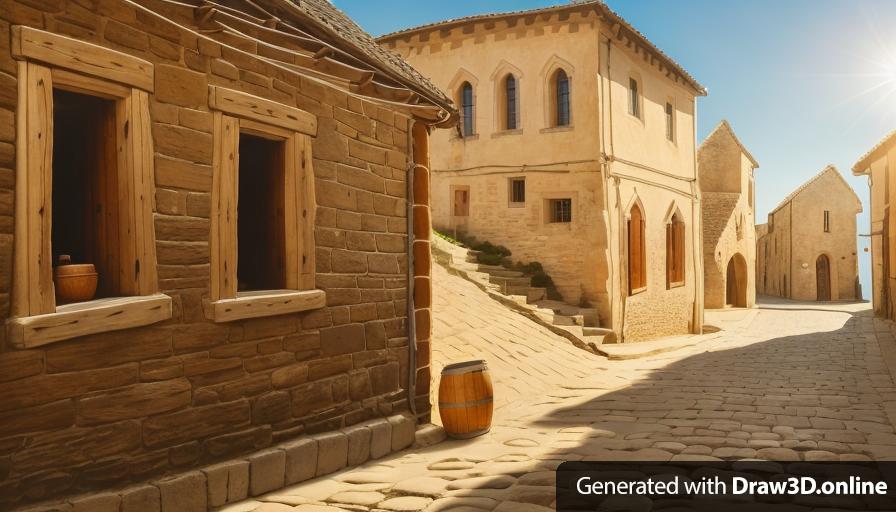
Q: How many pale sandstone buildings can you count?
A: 4